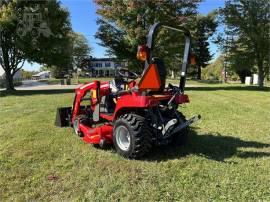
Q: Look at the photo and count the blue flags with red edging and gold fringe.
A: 0